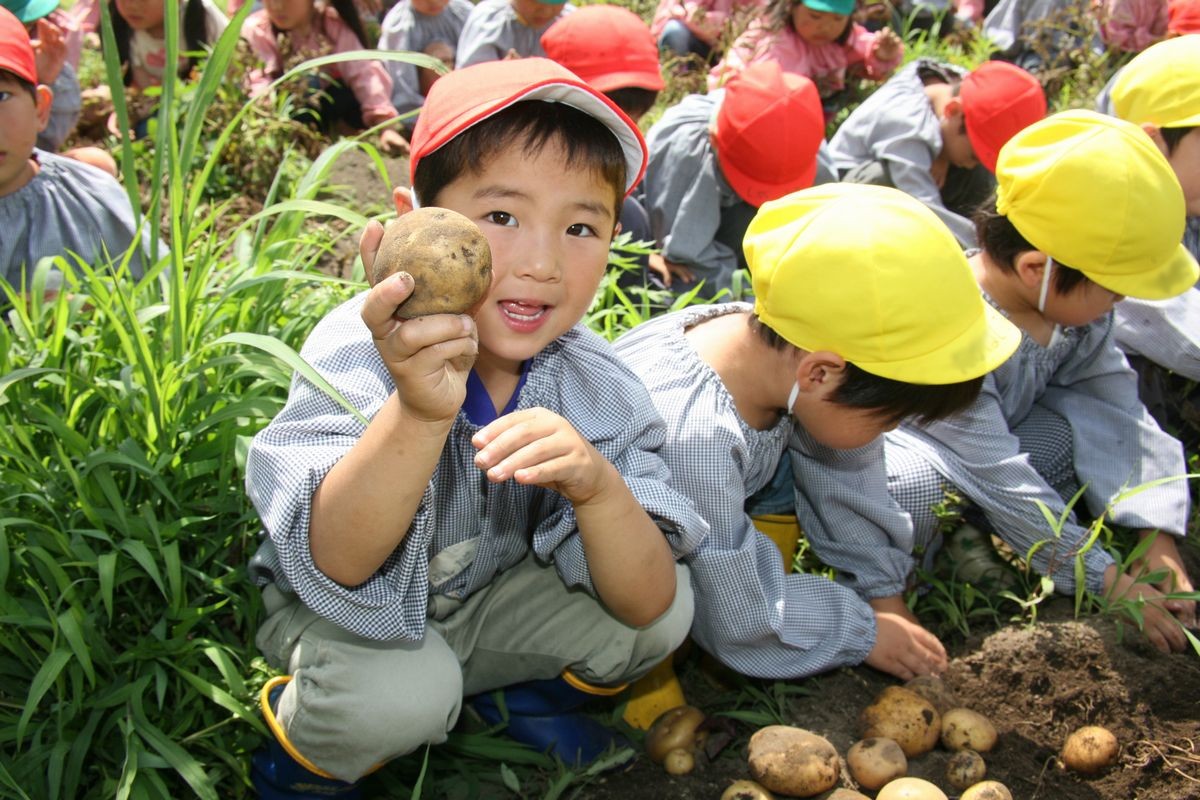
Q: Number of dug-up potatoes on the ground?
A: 13